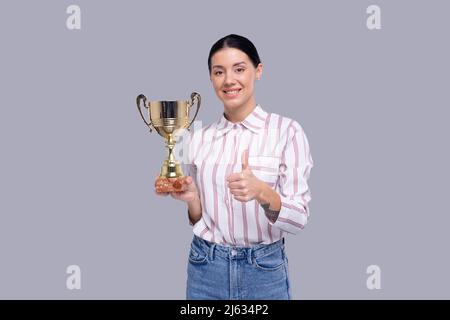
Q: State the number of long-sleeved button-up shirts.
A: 1